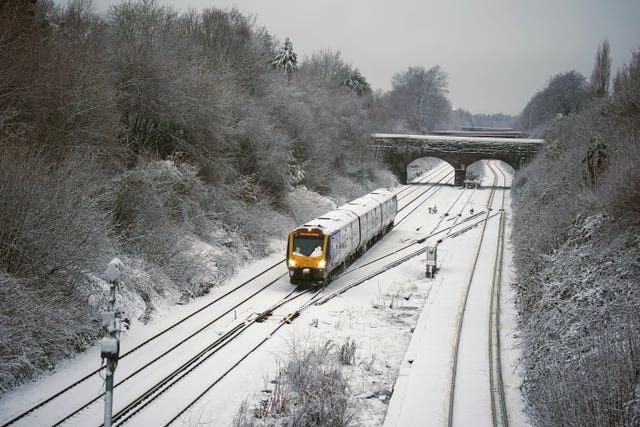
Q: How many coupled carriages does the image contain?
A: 3